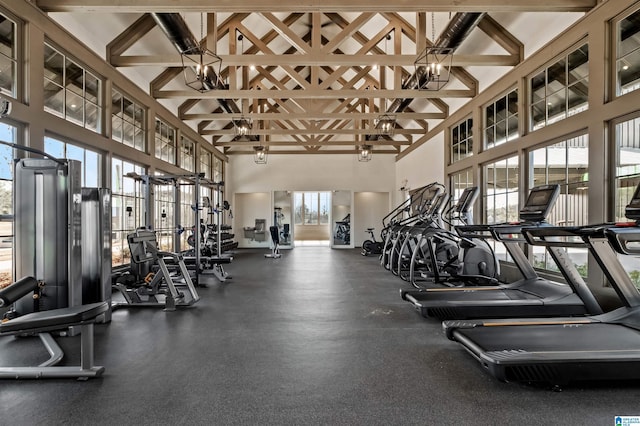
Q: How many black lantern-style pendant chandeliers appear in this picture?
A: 6